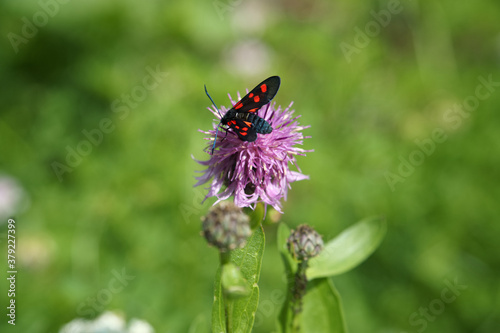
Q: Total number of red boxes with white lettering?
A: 0